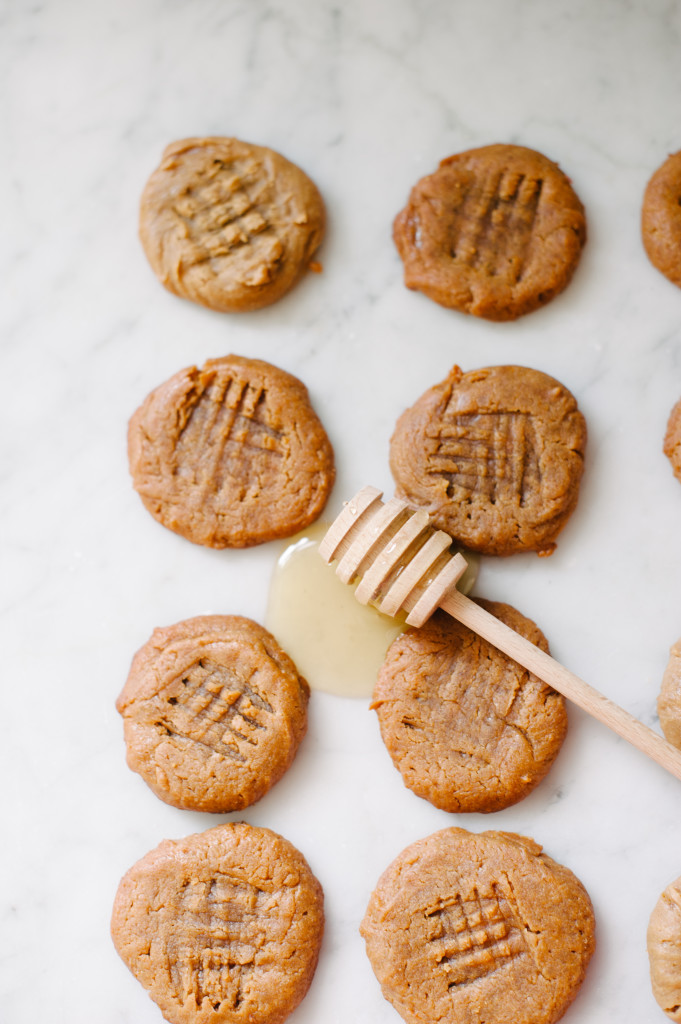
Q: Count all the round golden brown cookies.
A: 12